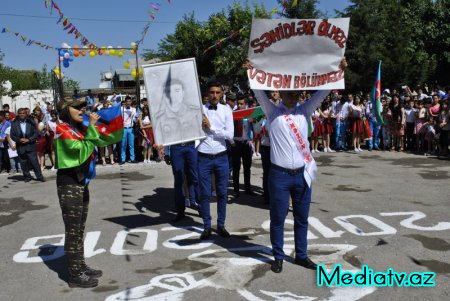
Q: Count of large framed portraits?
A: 1